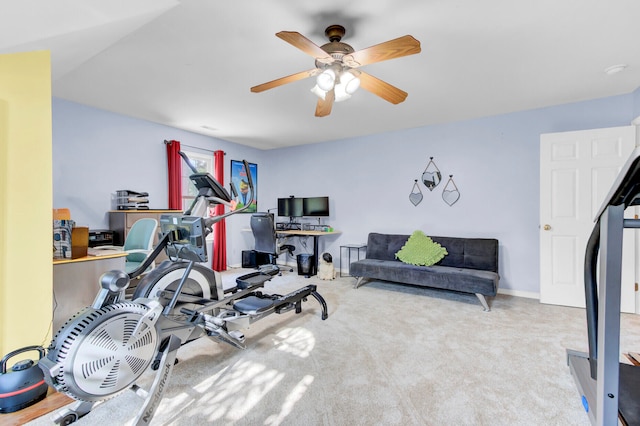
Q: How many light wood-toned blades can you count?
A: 5